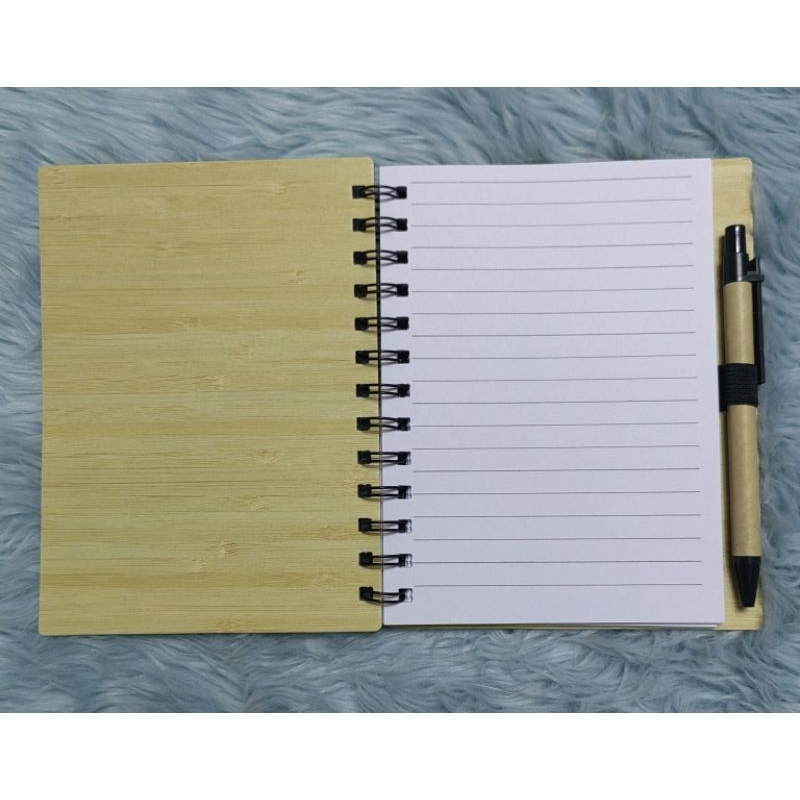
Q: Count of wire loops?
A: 13